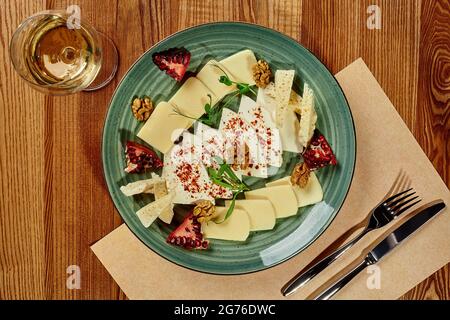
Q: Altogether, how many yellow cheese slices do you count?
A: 8